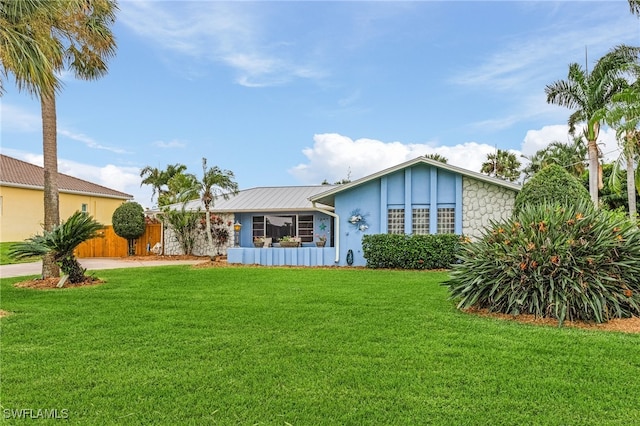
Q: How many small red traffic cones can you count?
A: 0